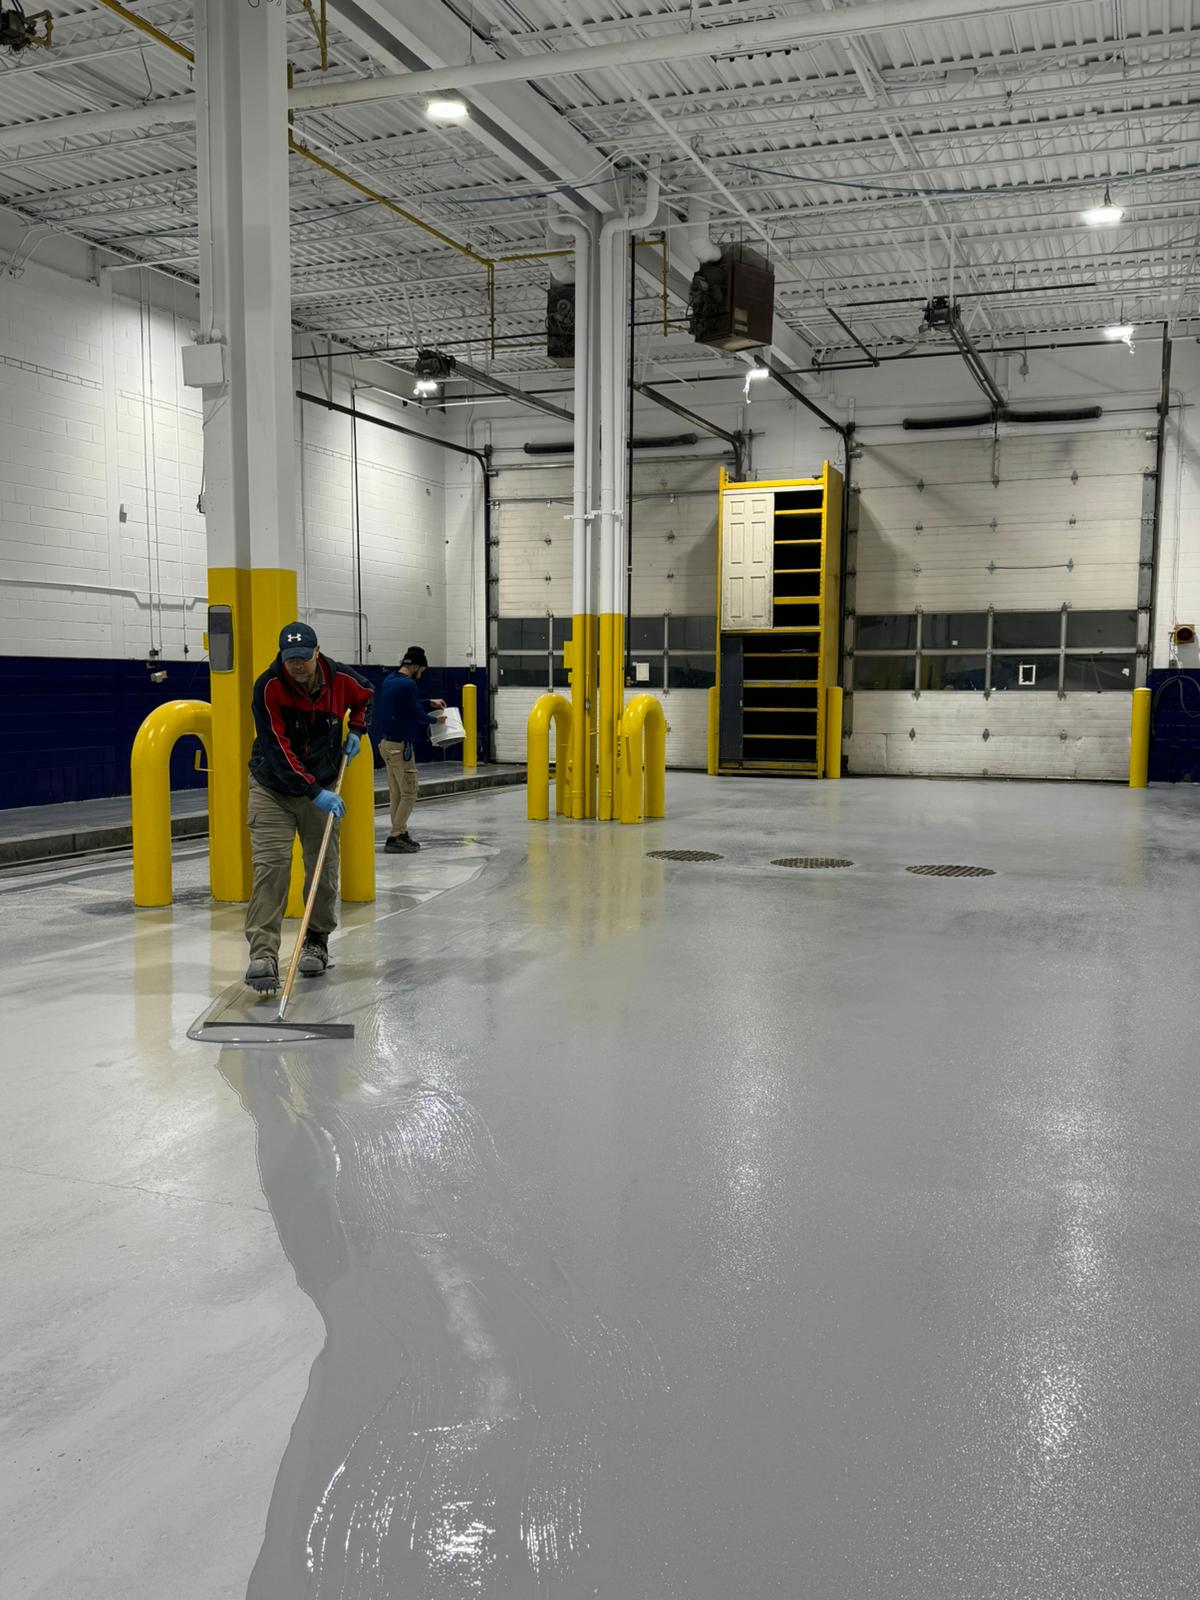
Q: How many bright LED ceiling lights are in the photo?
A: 5